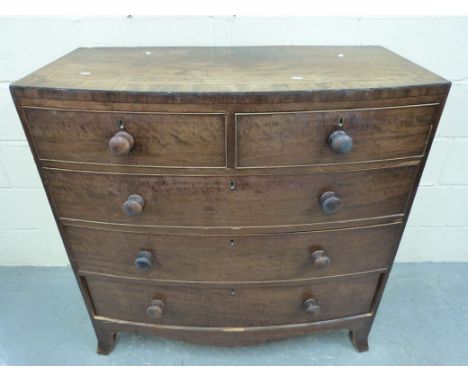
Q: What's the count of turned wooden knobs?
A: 8